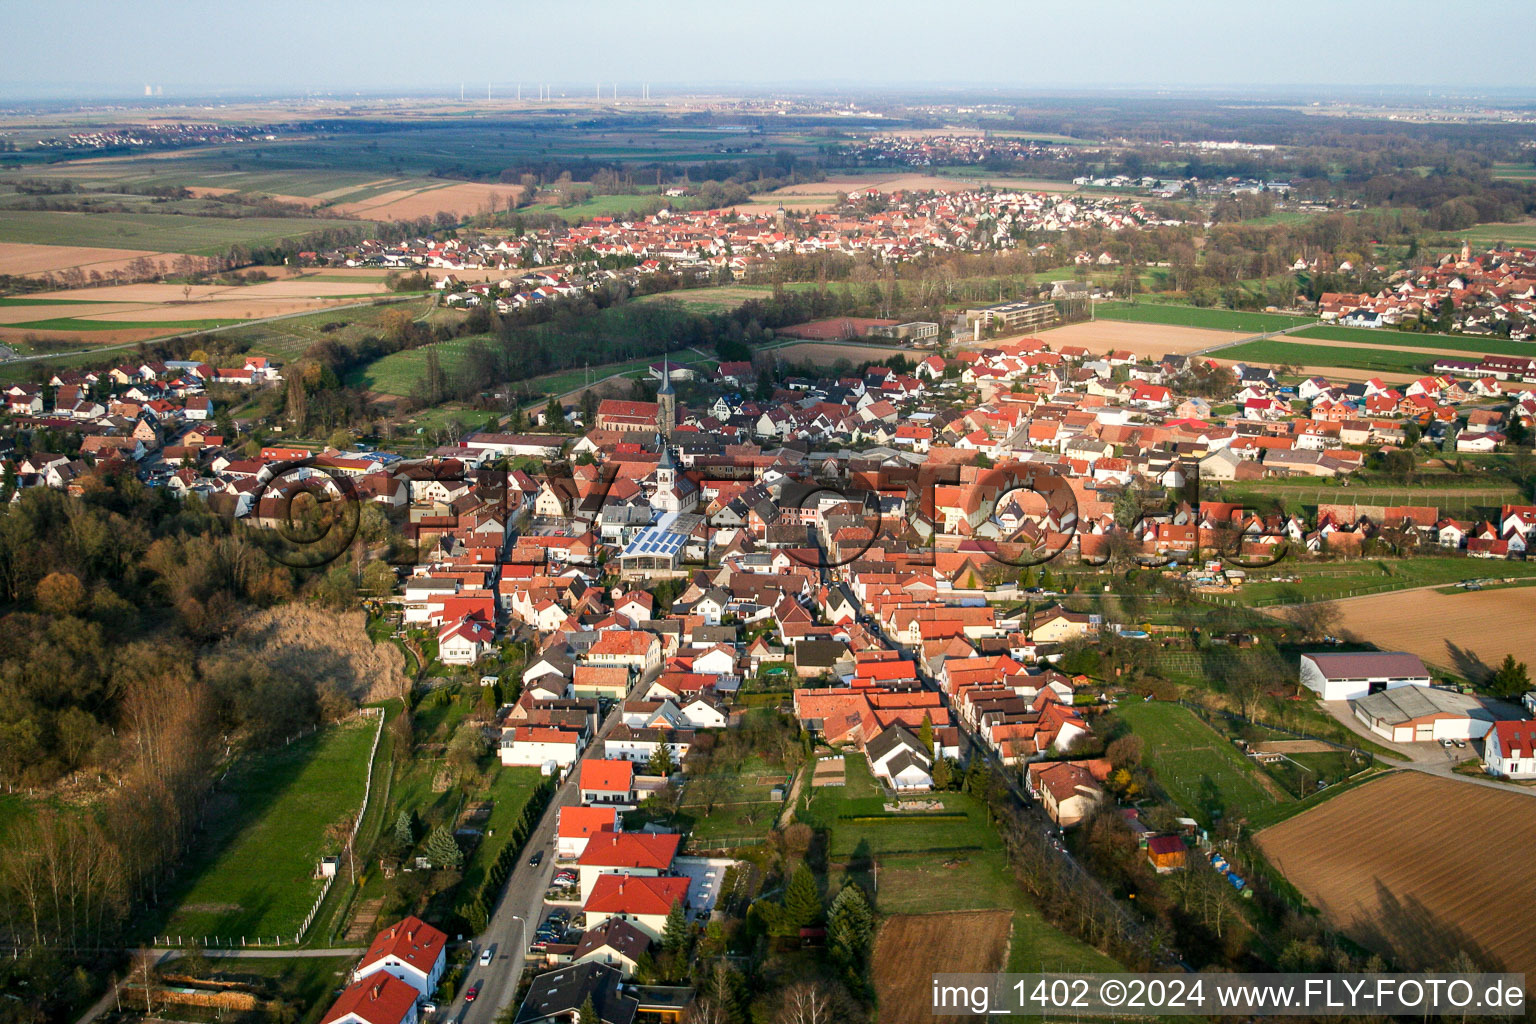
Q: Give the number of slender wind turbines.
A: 9